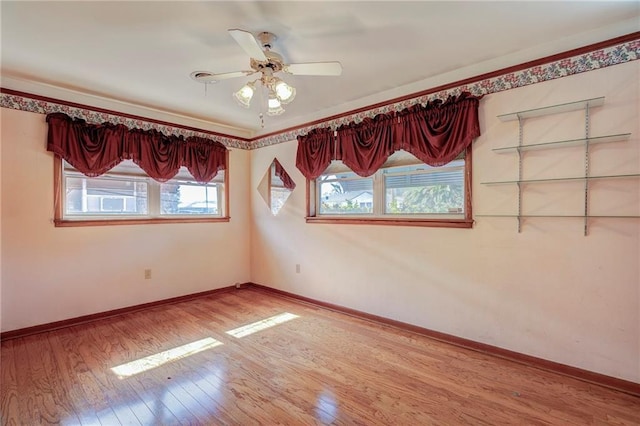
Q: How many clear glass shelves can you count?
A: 4